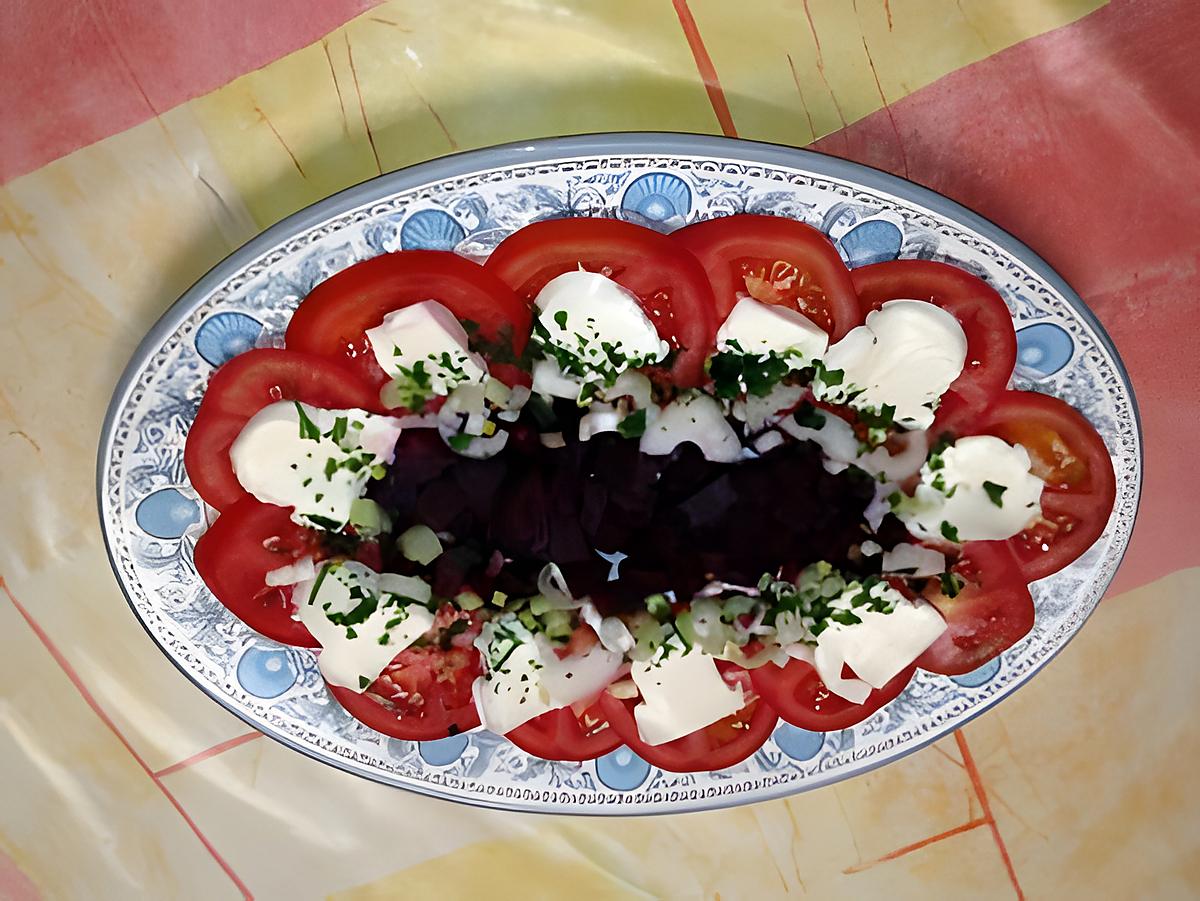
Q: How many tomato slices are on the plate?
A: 12